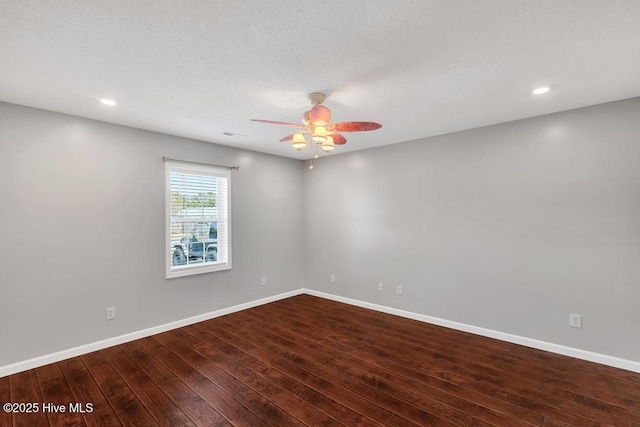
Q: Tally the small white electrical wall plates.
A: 6